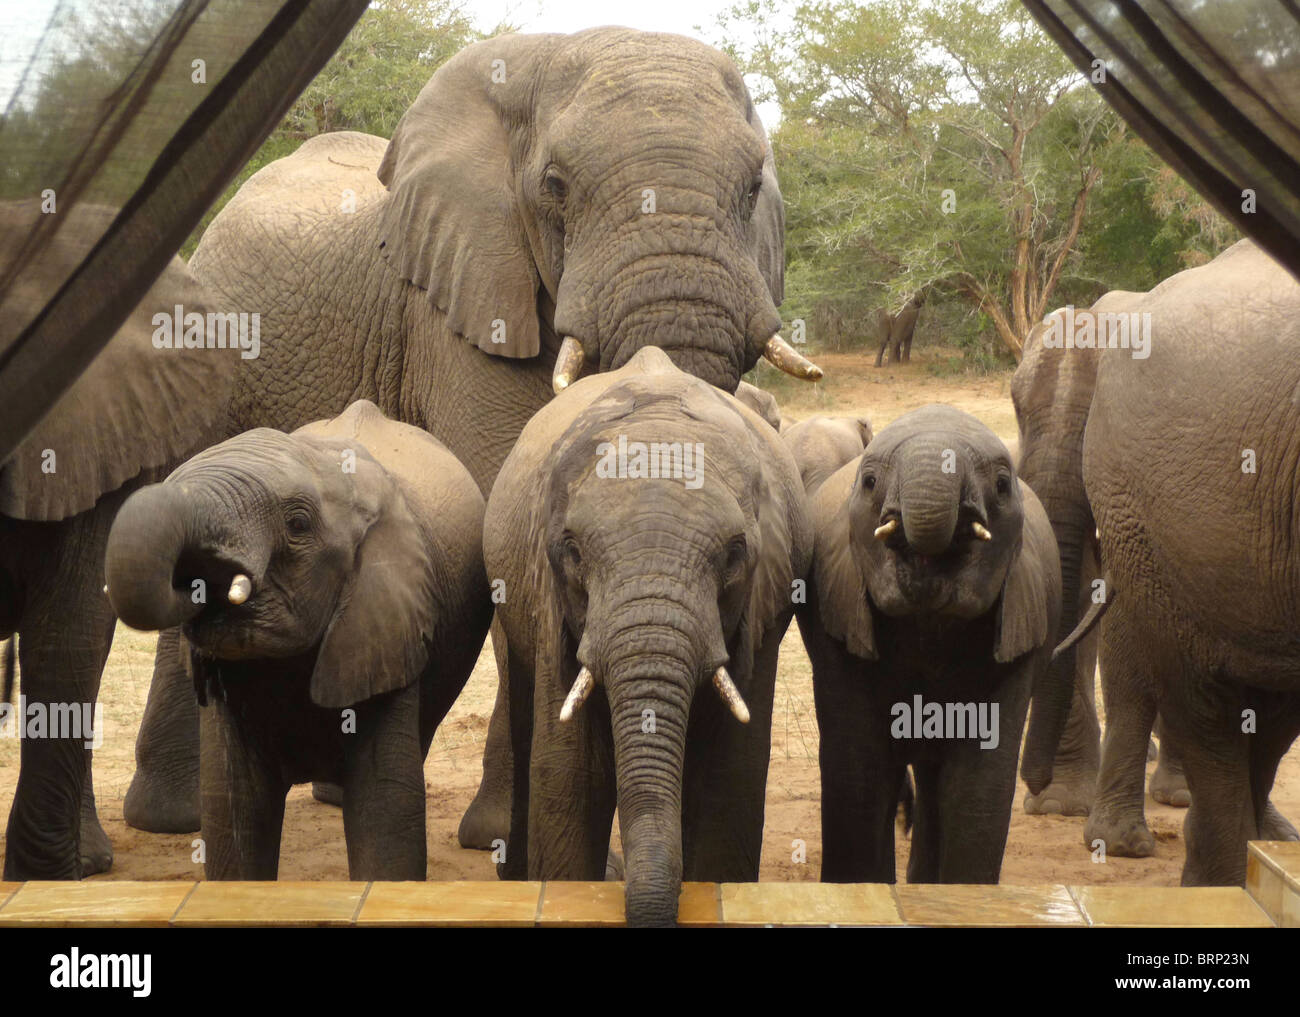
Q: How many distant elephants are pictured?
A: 1